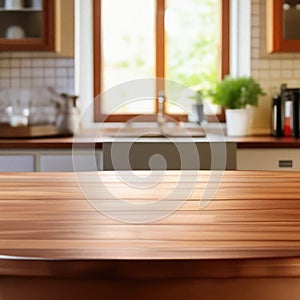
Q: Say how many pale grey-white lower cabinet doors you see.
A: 2